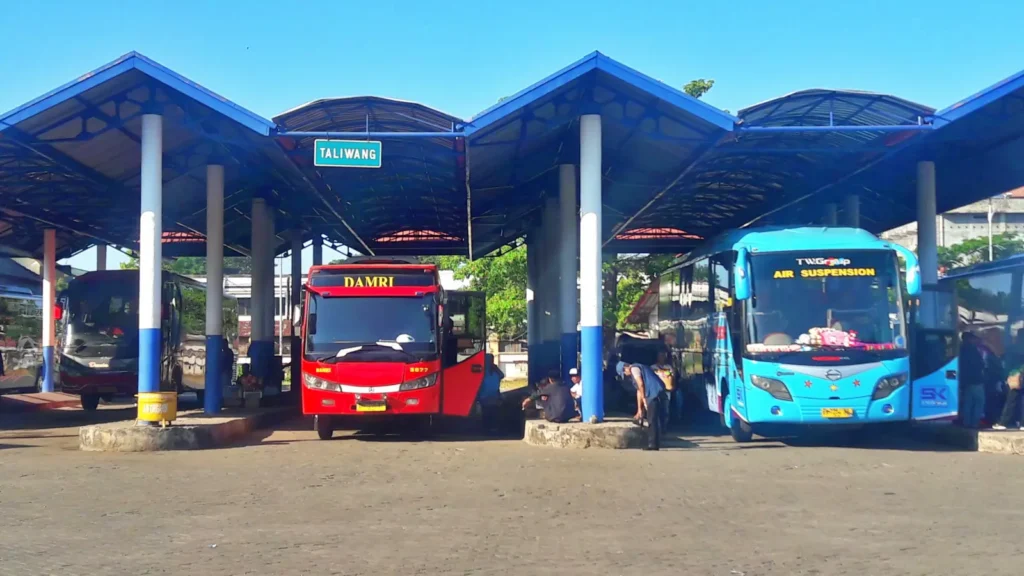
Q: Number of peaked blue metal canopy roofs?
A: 3